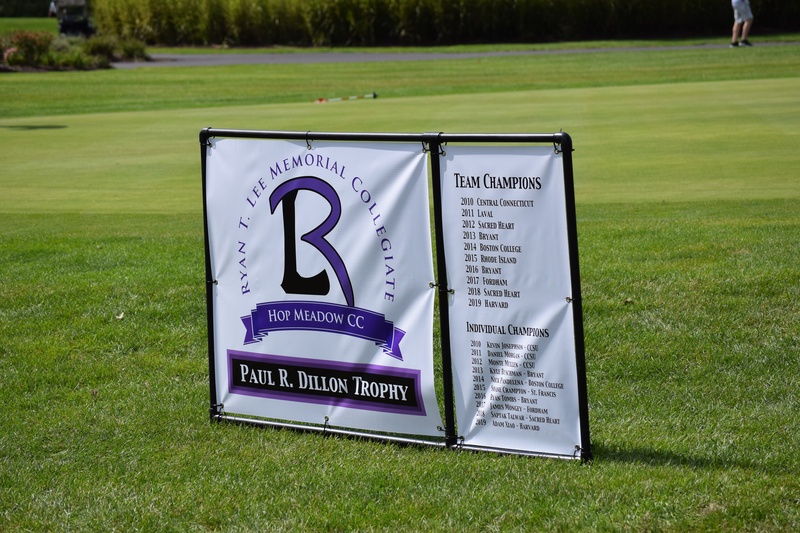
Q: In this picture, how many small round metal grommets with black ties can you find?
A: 14